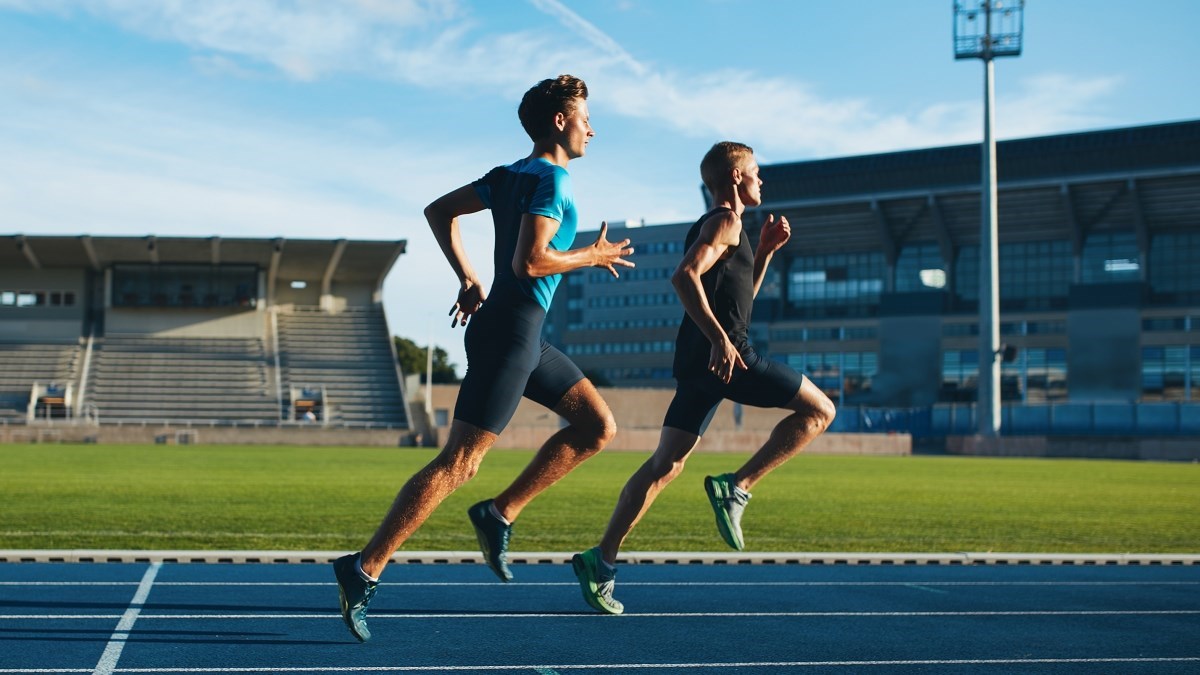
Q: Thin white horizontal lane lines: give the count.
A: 3